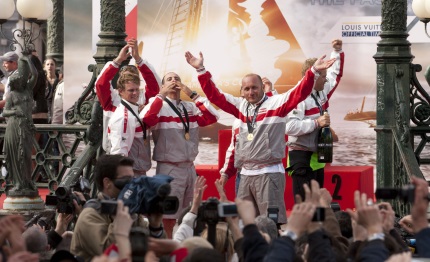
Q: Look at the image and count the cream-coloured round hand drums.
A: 0